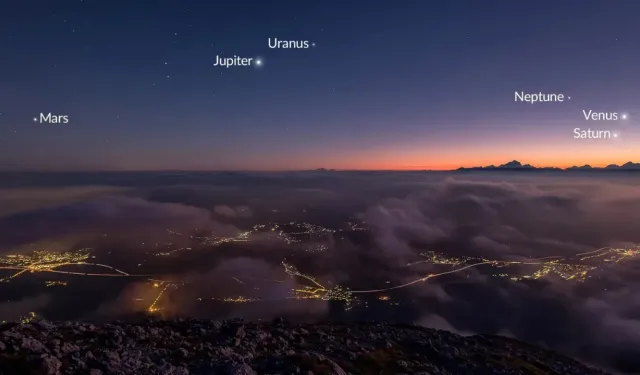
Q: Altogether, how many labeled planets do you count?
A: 6